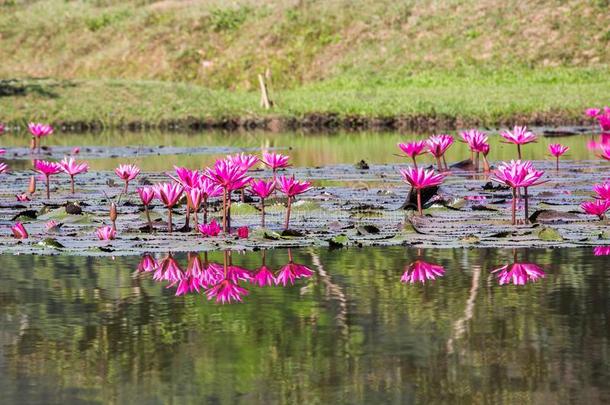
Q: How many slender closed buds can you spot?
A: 3